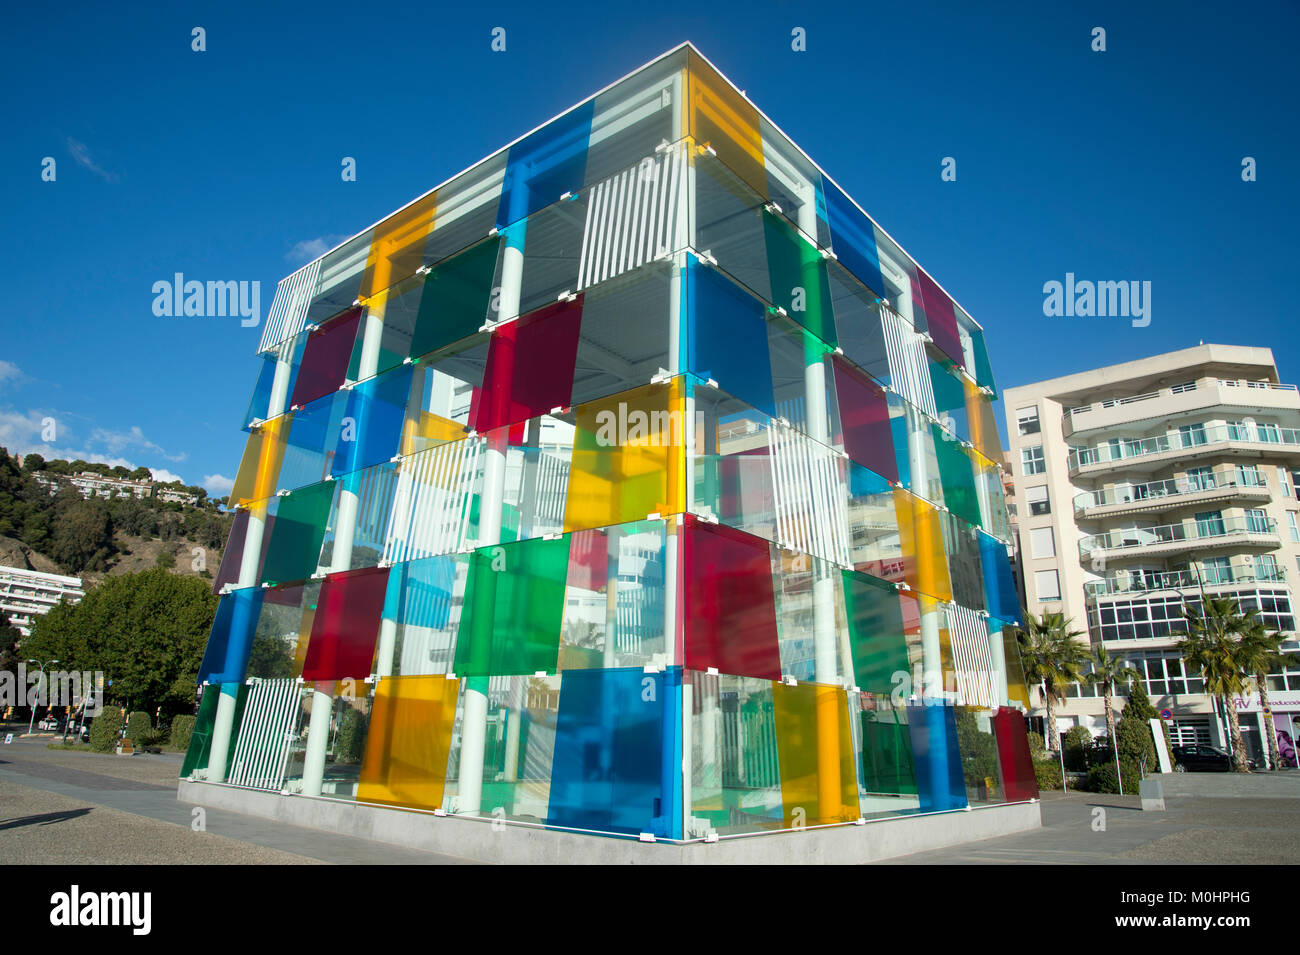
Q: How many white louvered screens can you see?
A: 7